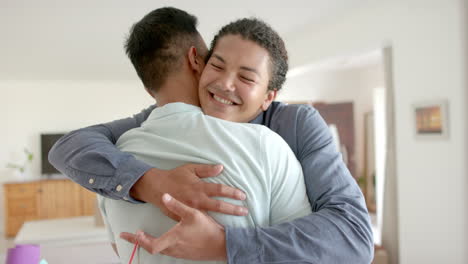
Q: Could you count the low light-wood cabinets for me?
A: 1